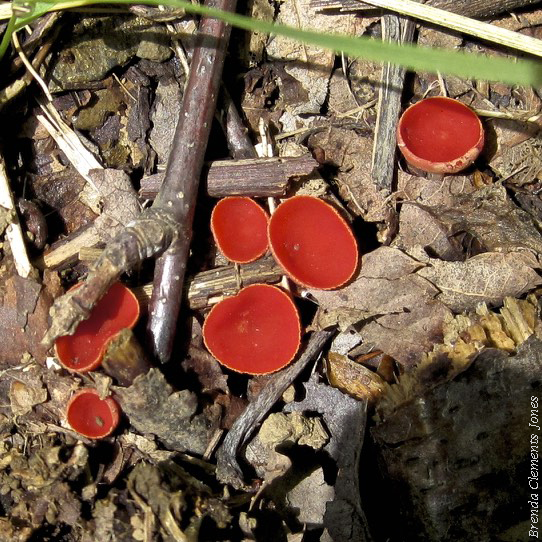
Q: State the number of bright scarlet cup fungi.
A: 6